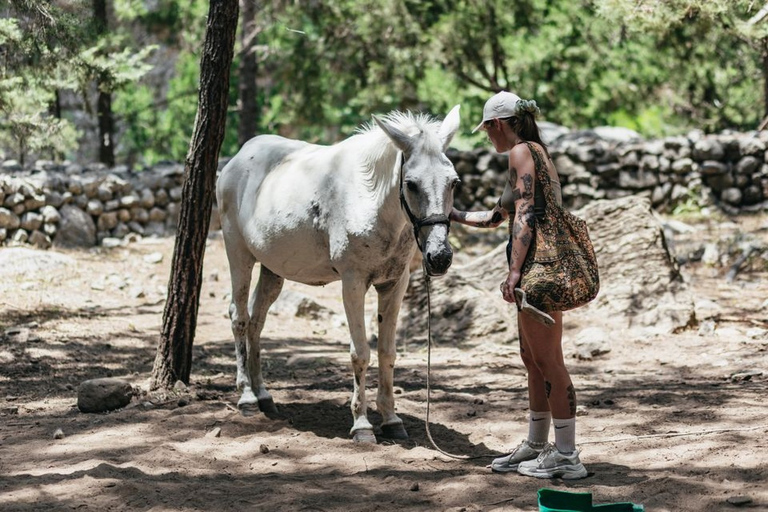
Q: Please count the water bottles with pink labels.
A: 0